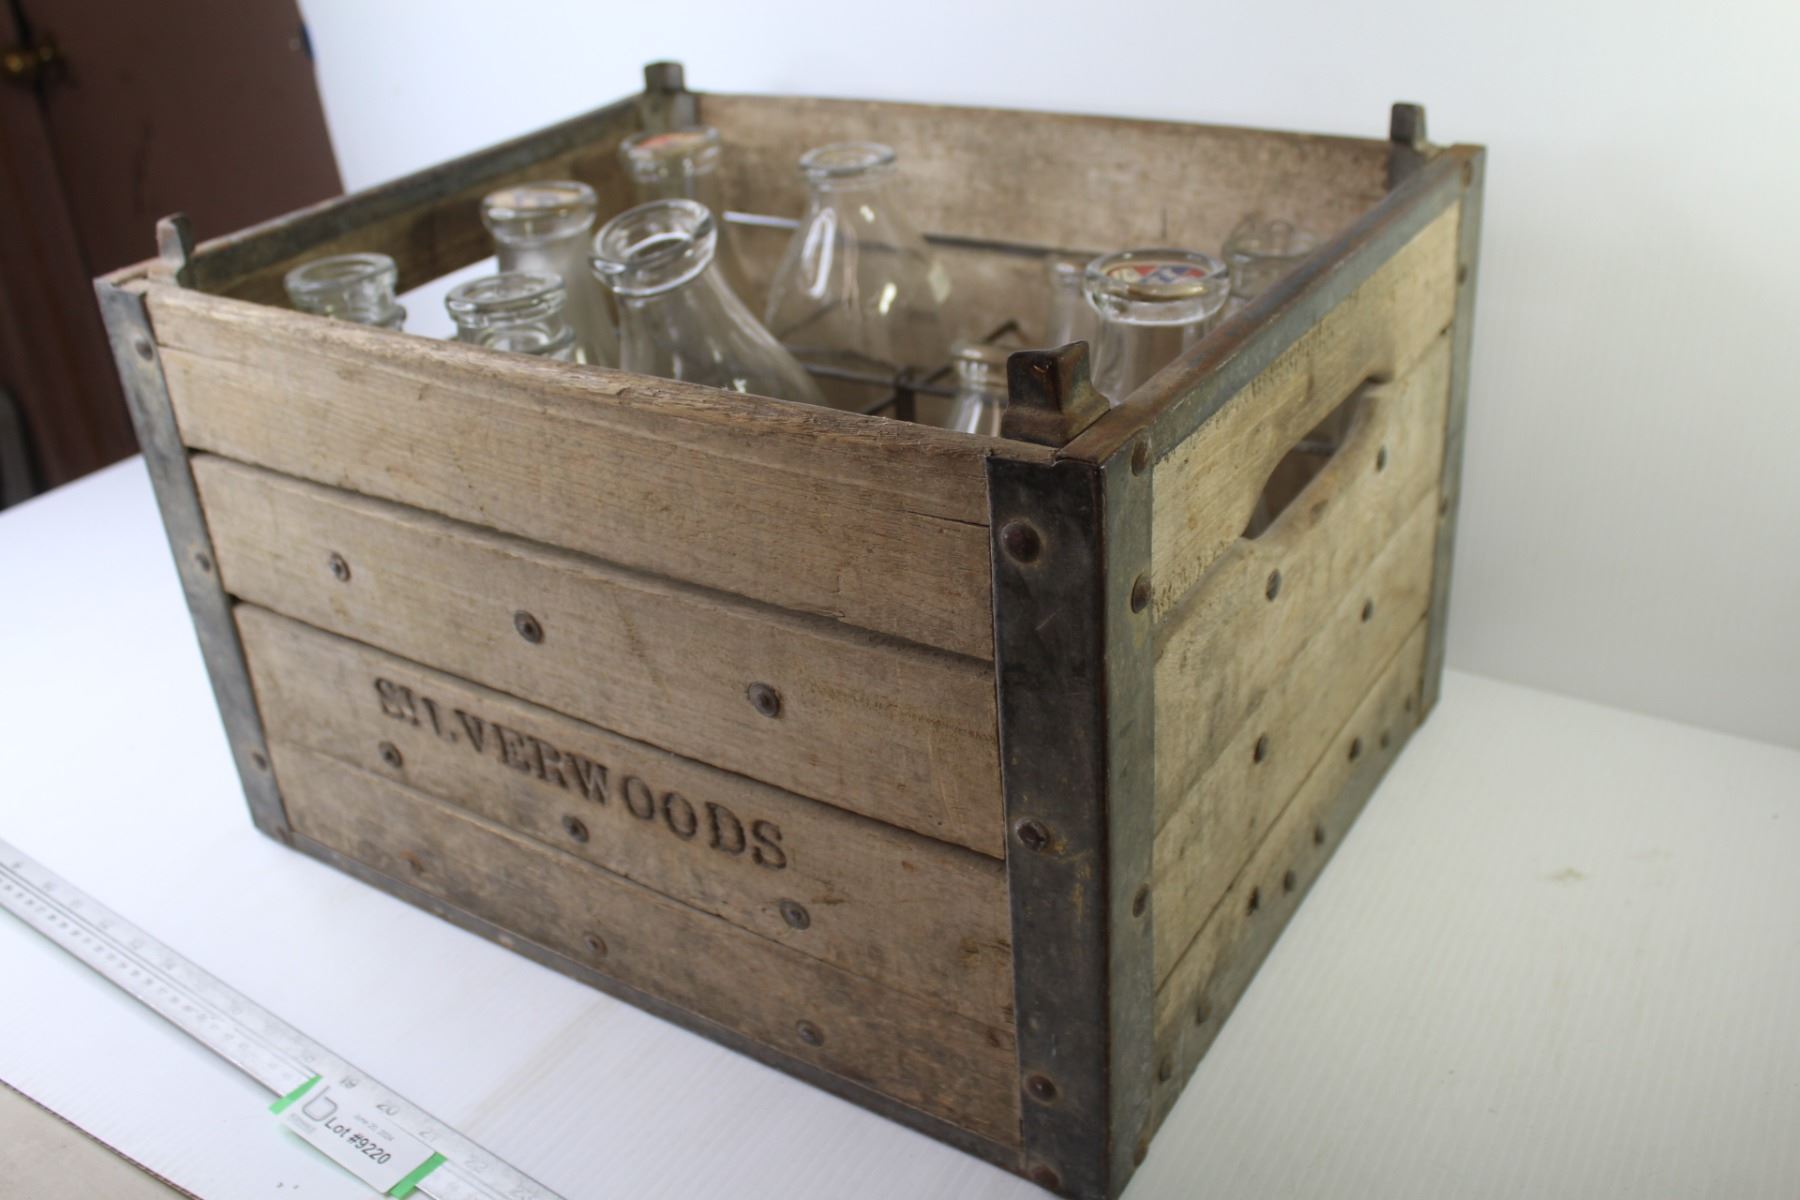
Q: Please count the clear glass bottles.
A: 10